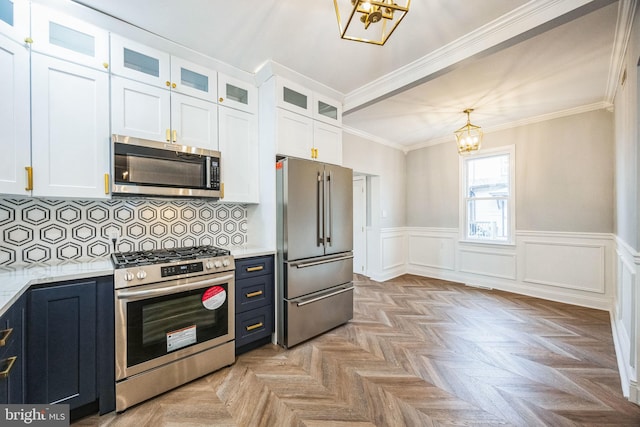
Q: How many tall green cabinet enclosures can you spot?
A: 0